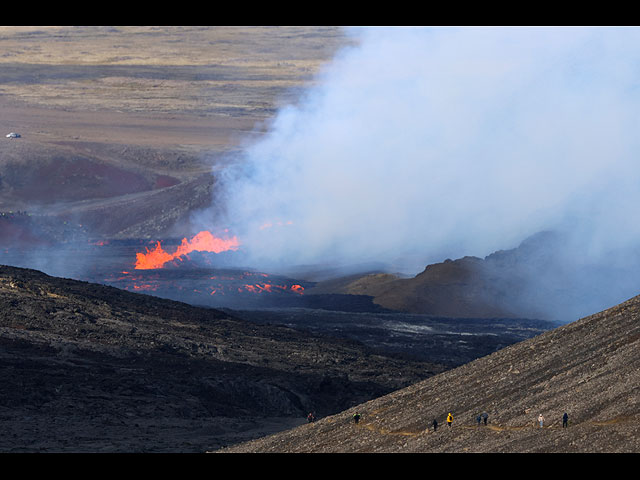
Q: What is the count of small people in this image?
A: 8